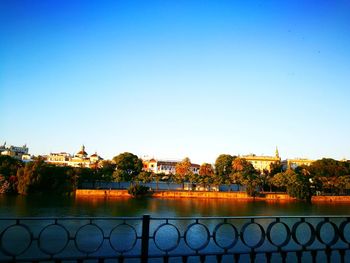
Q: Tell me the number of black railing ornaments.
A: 12